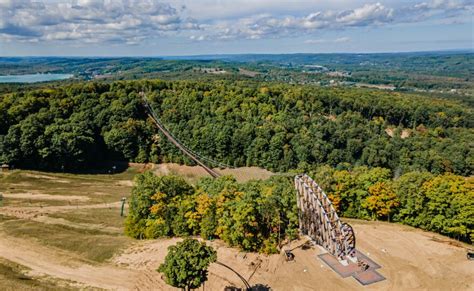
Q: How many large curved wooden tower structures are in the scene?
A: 1